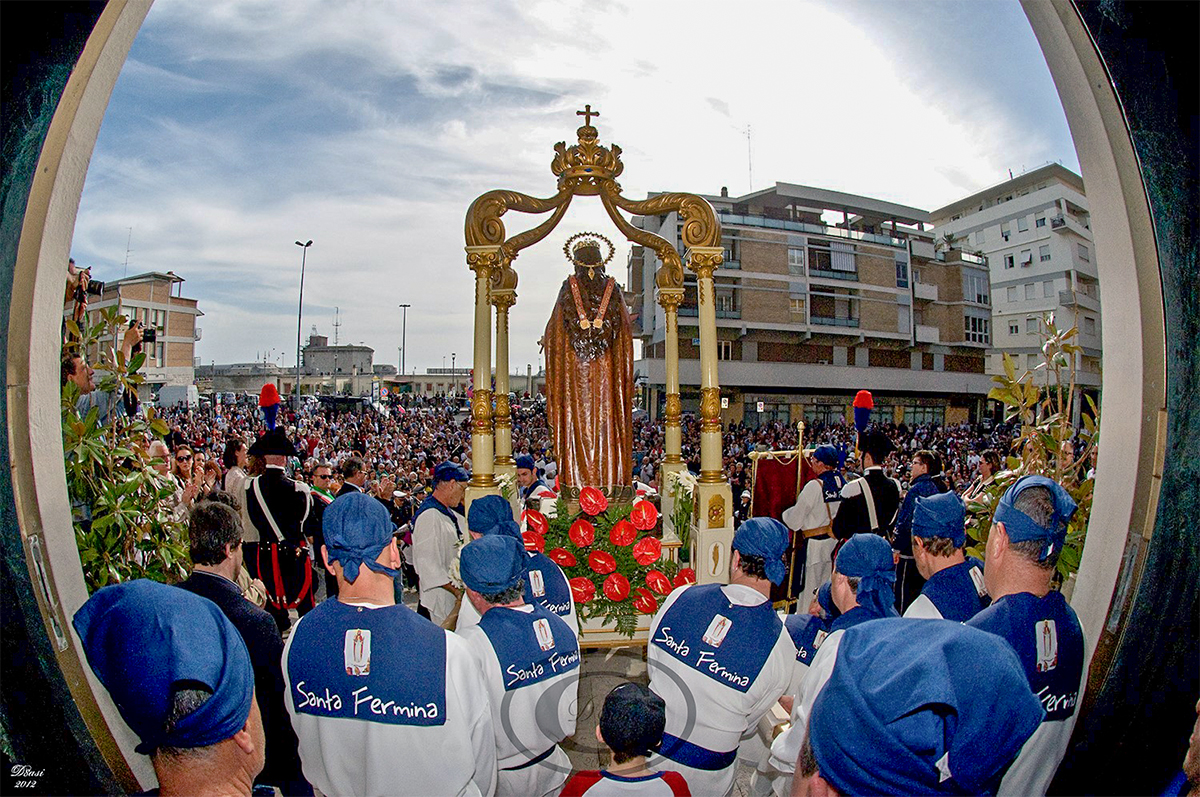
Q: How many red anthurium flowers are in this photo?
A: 14